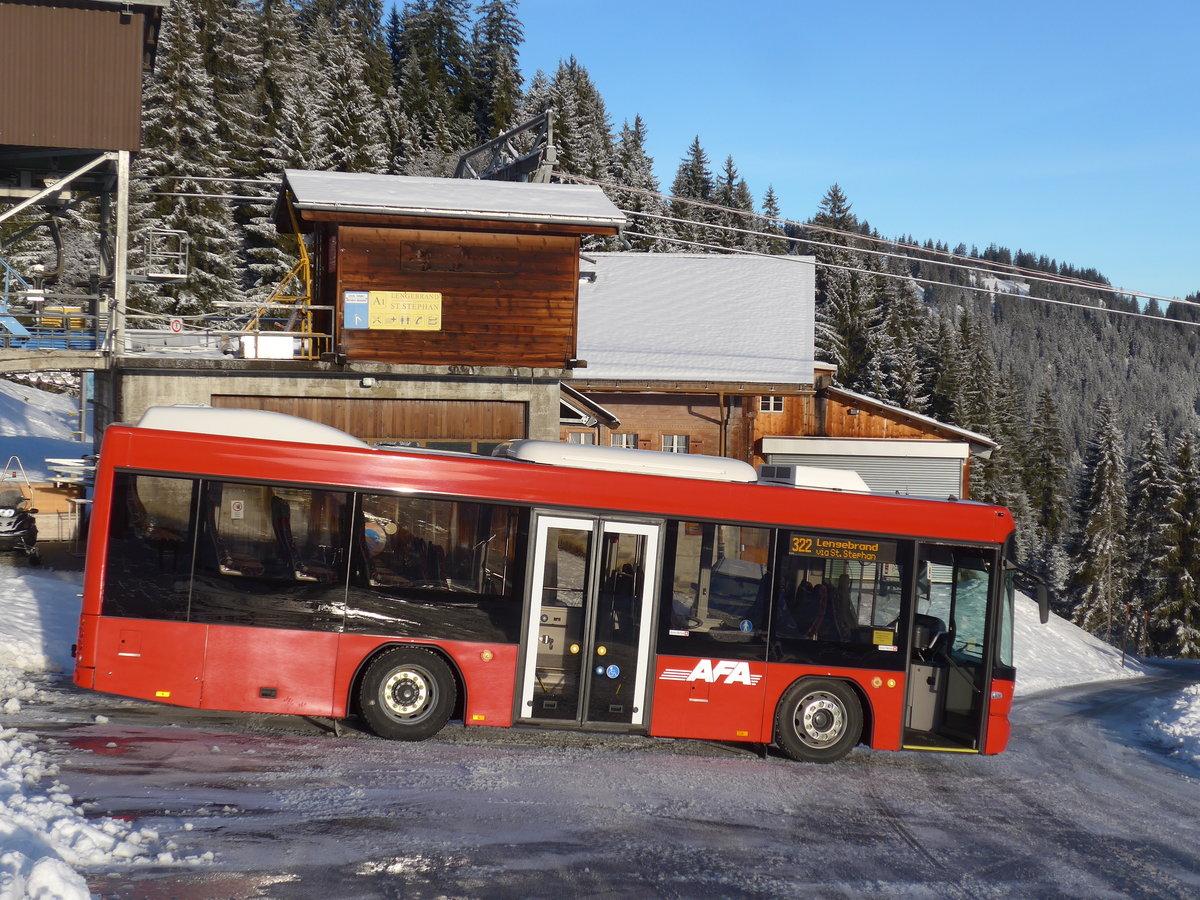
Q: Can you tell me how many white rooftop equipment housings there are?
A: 3